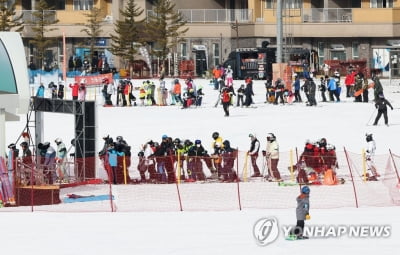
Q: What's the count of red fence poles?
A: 7